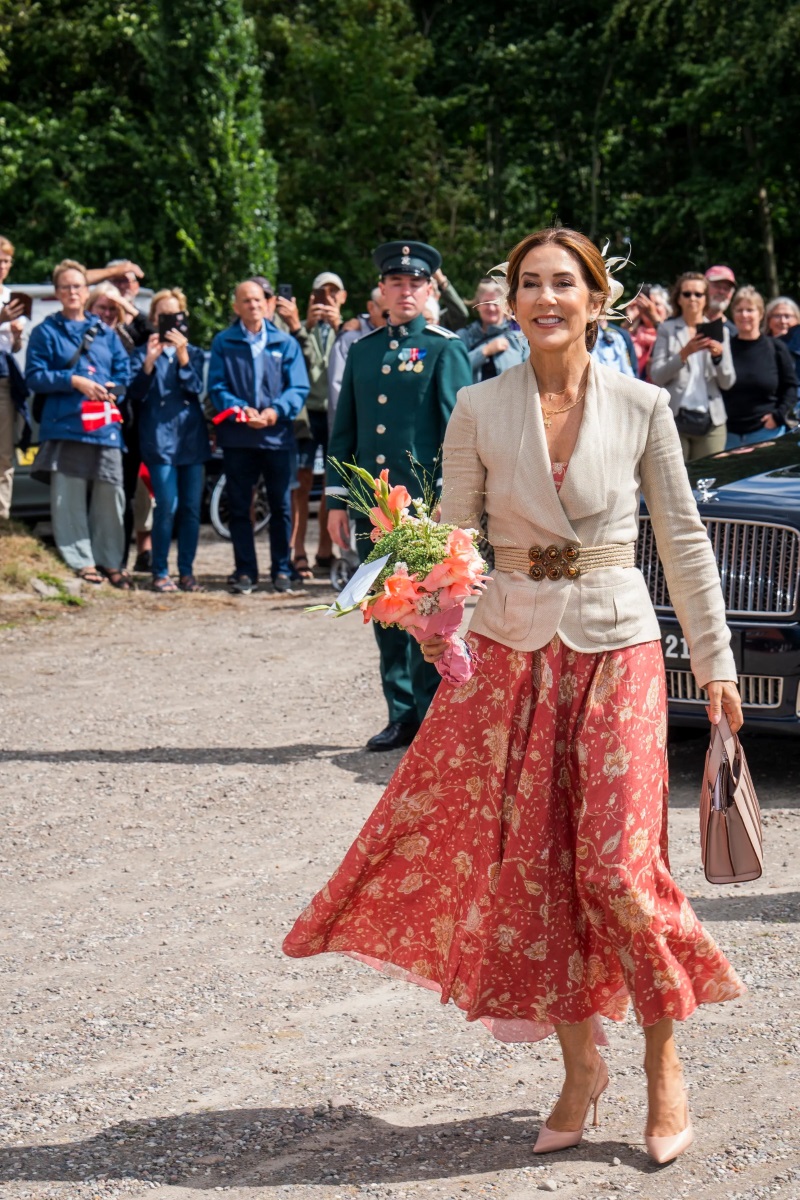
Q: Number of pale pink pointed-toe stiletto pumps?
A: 2